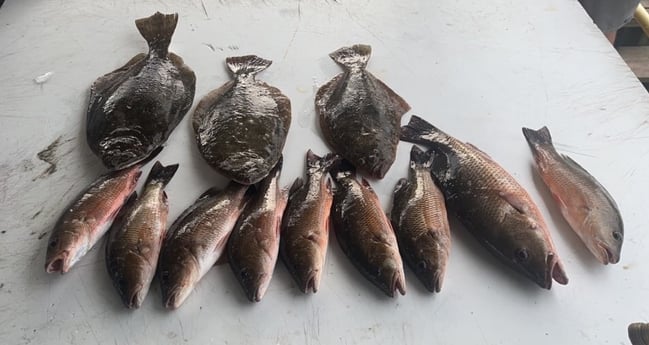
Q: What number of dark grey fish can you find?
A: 3